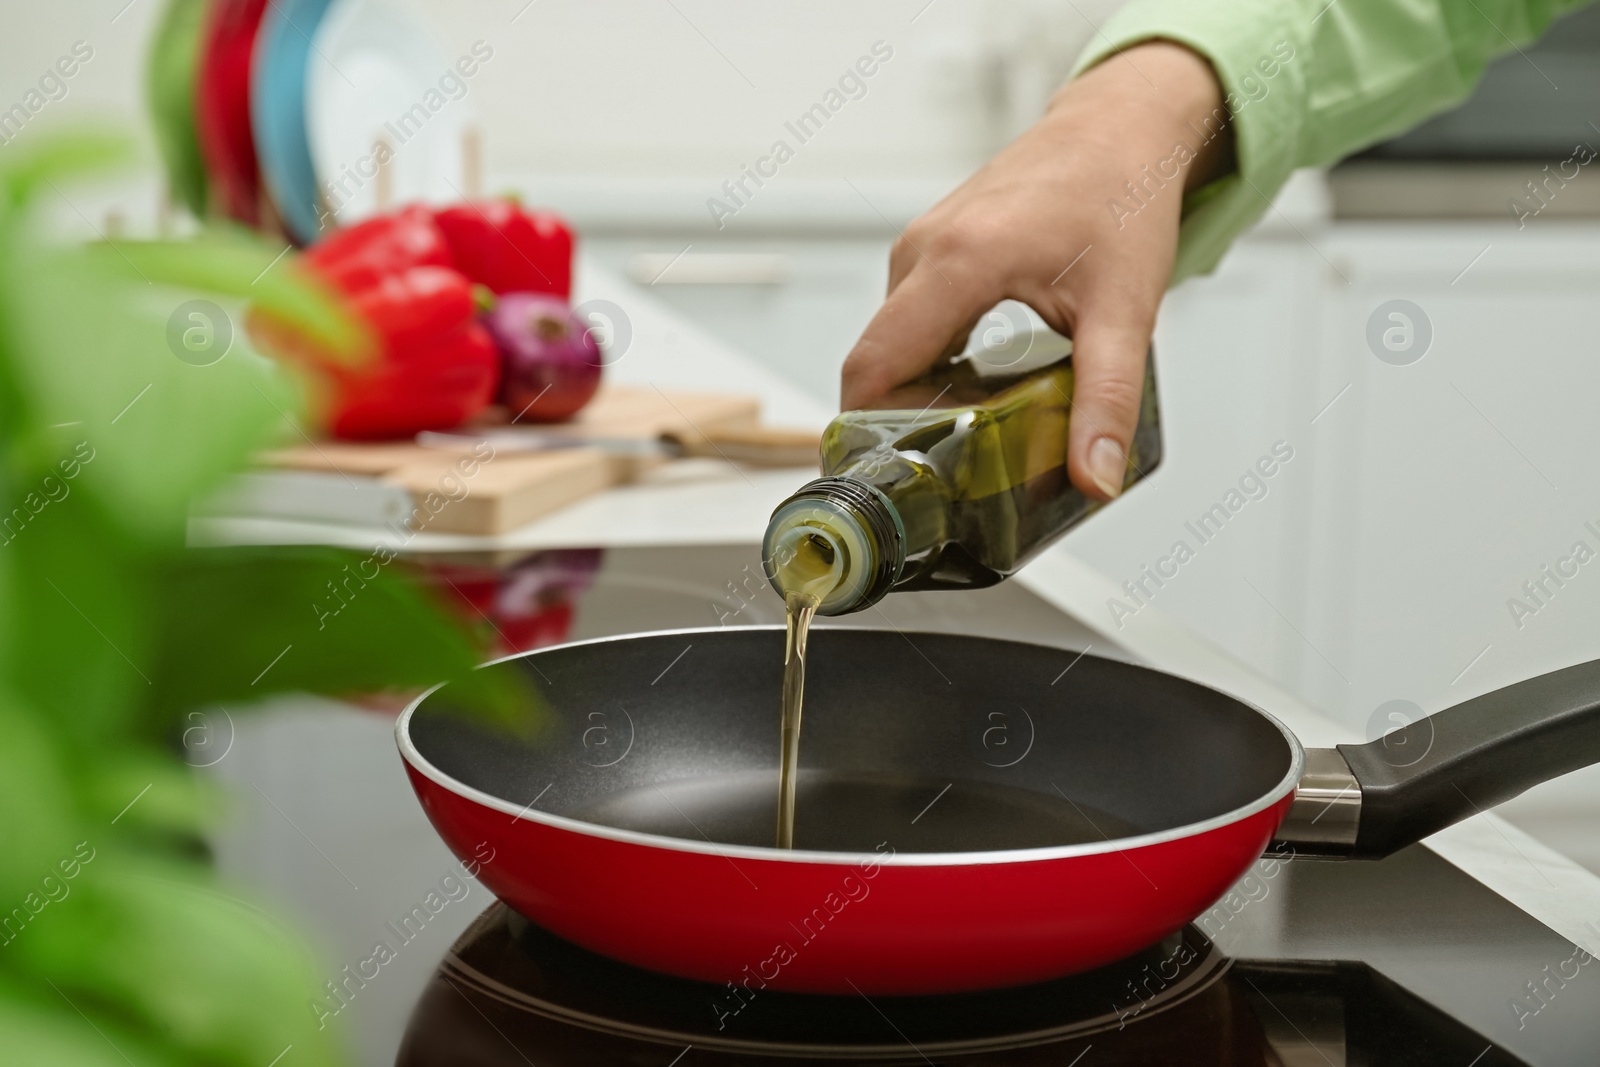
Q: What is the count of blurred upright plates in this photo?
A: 4